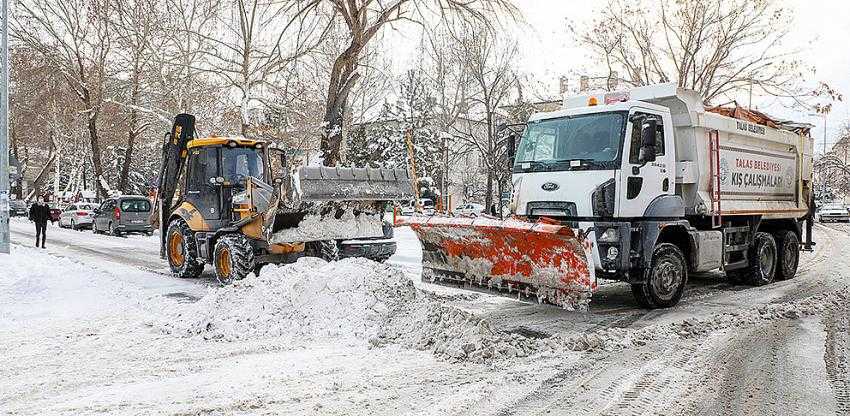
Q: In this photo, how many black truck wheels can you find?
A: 3